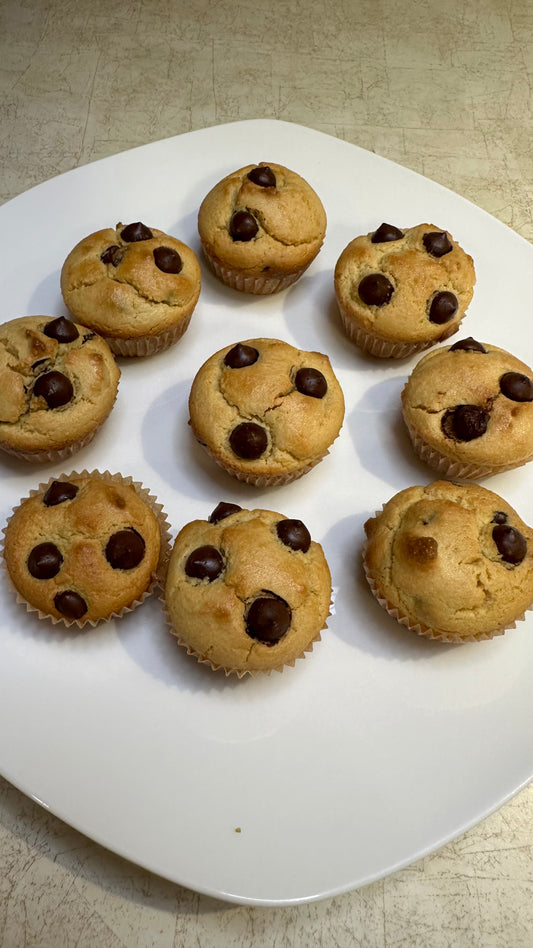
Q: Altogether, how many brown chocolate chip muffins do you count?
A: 9